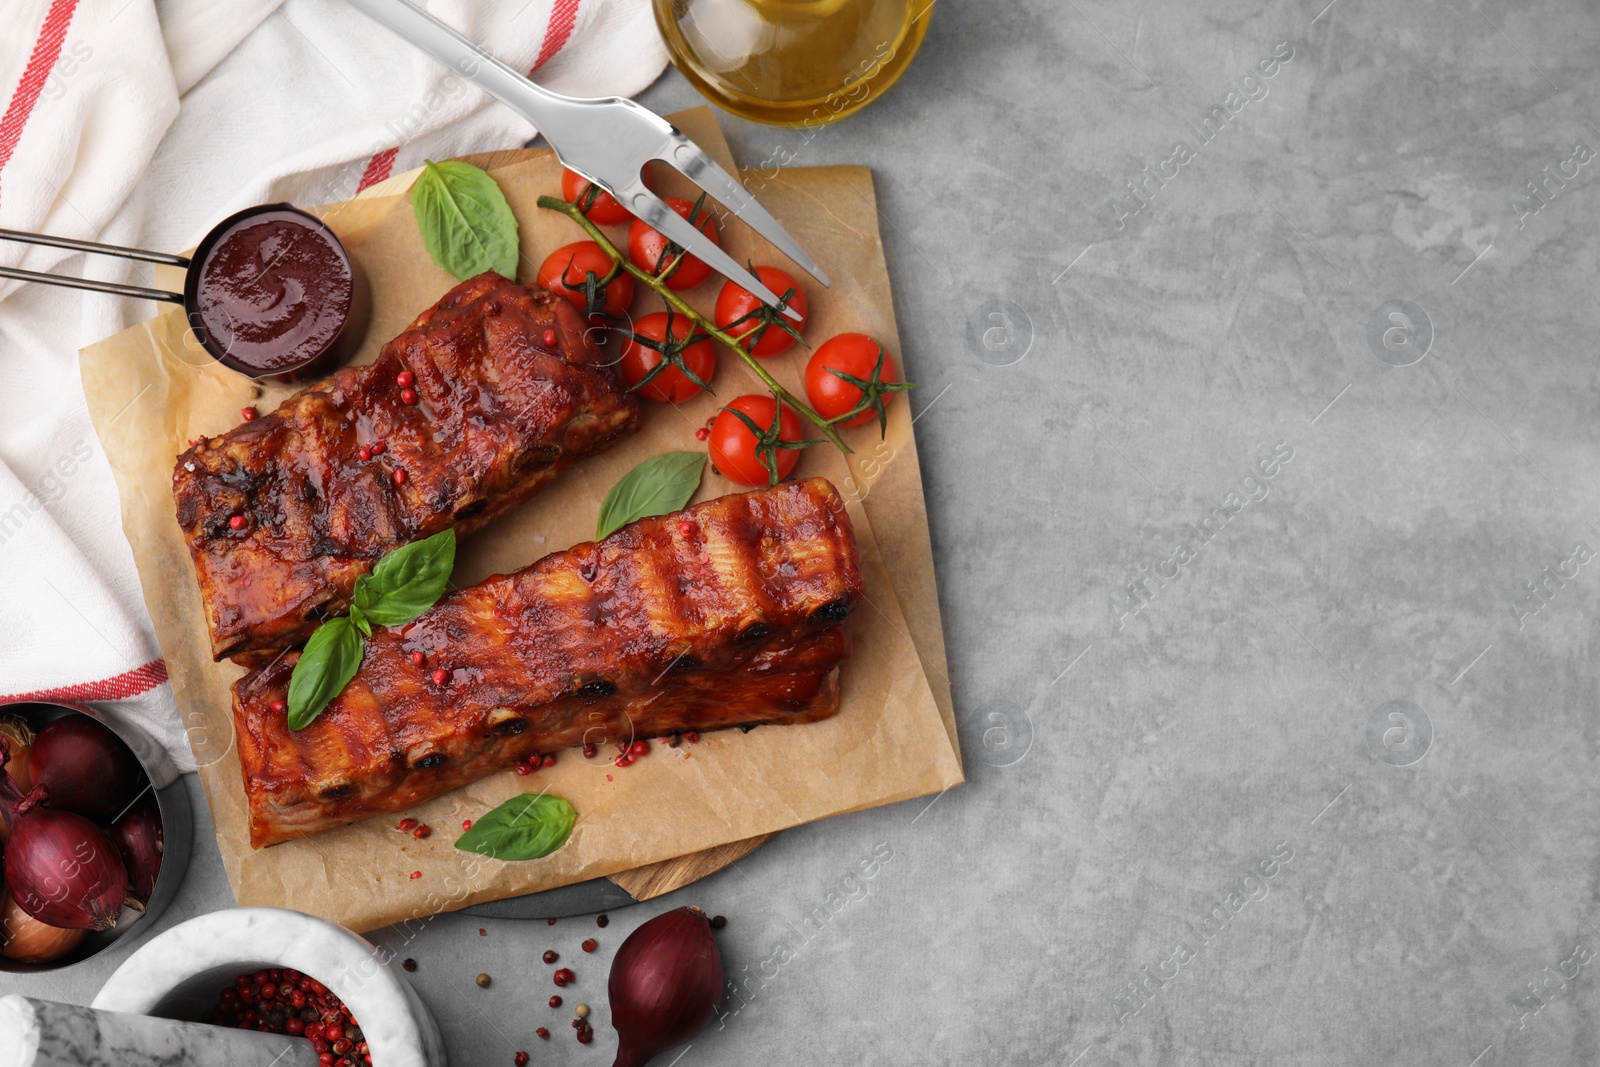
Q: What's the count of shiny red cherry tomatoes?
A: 7